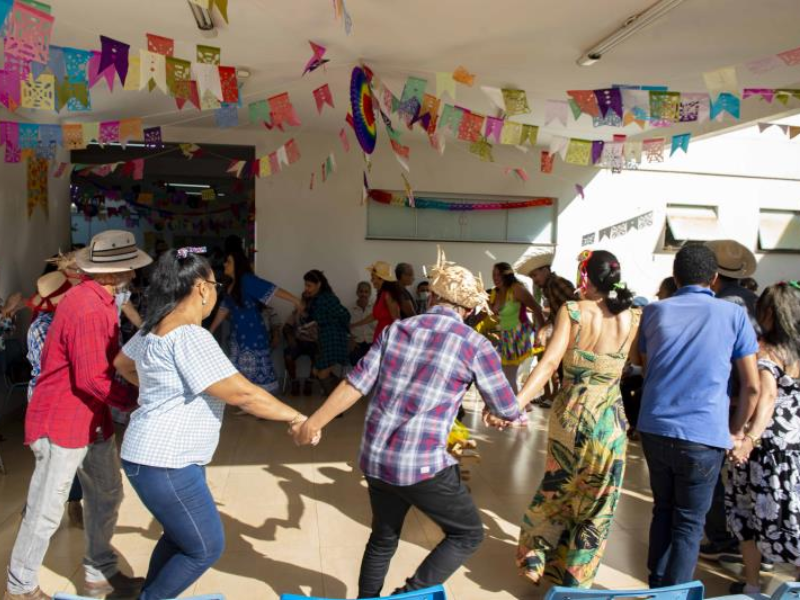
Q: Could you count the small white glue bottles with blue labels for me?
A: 0